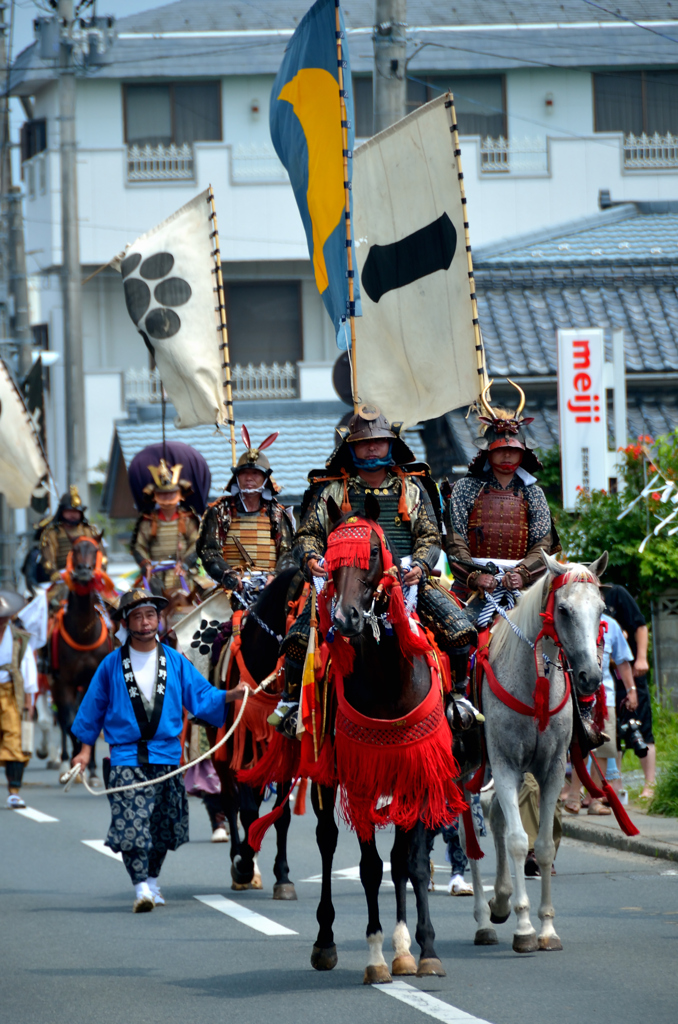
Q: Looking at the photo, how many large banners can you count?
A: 4